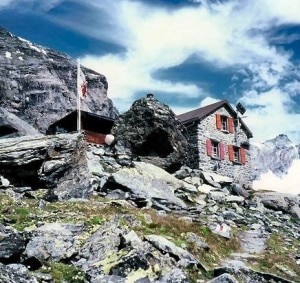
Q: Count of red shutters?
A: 6